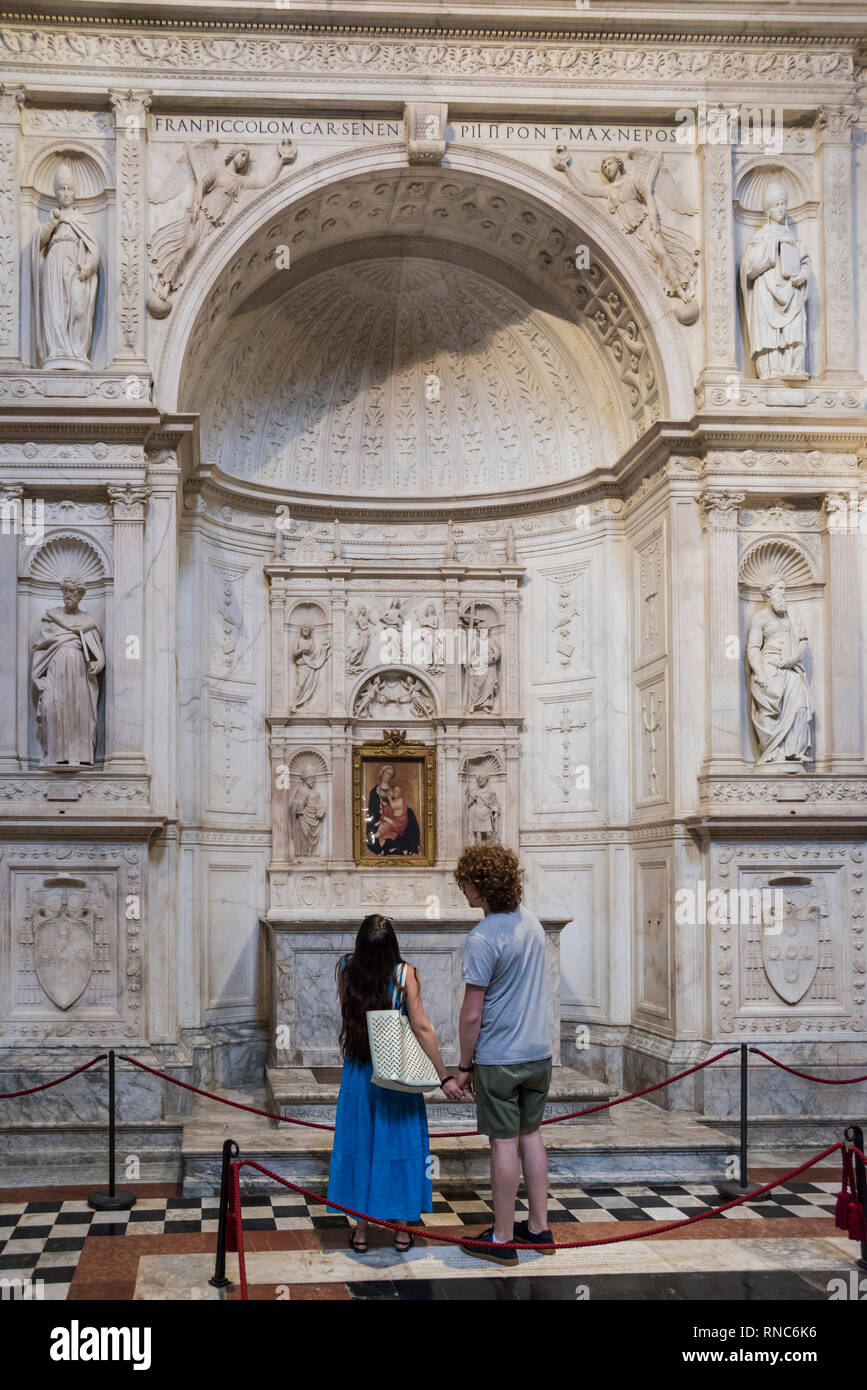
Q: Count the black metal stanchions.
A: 4